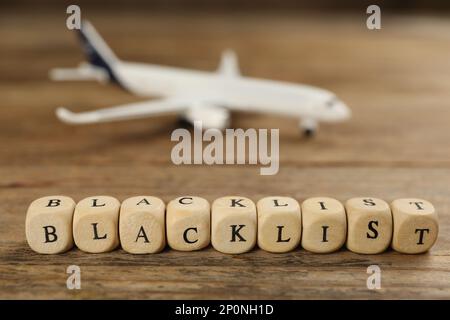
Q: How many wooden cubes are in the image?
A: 9